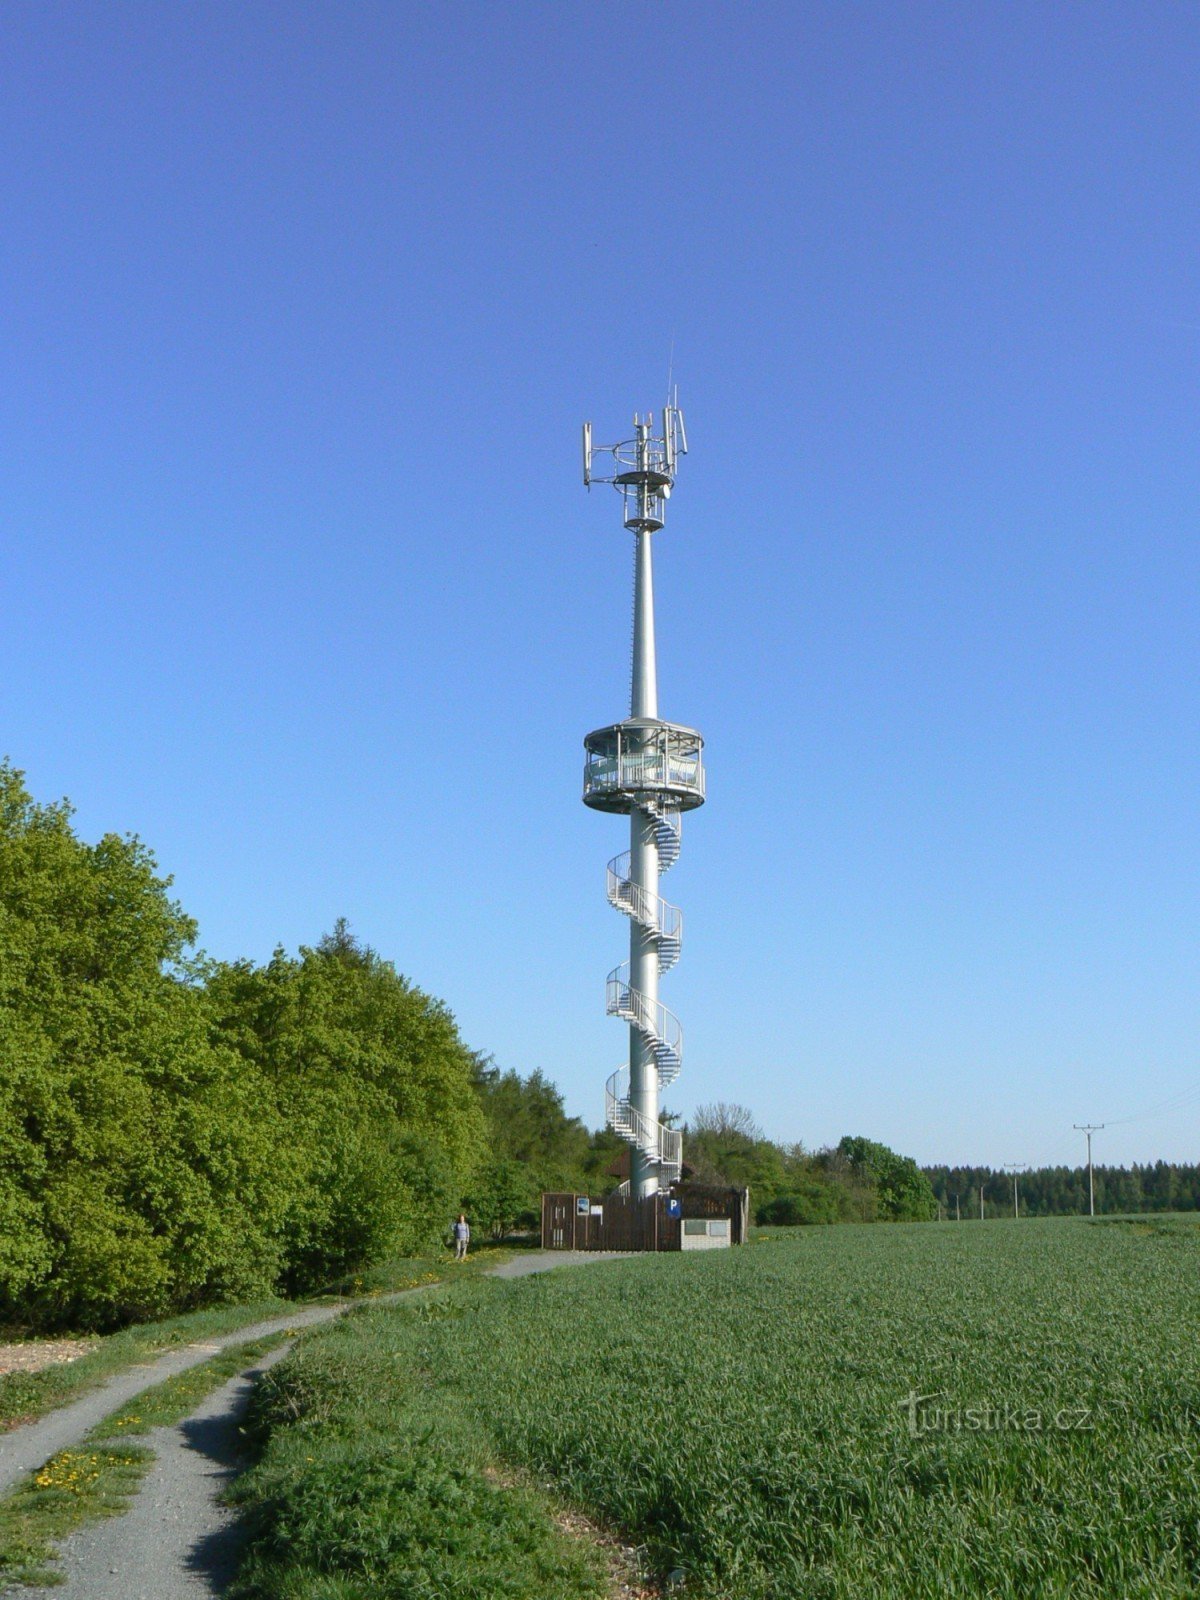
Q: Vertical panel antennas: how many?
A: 3